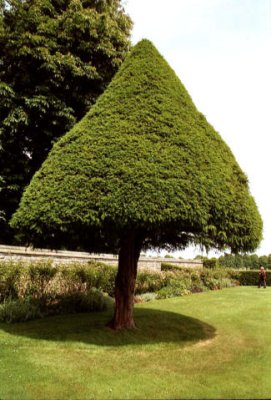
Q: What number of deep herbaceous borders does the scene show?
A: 1